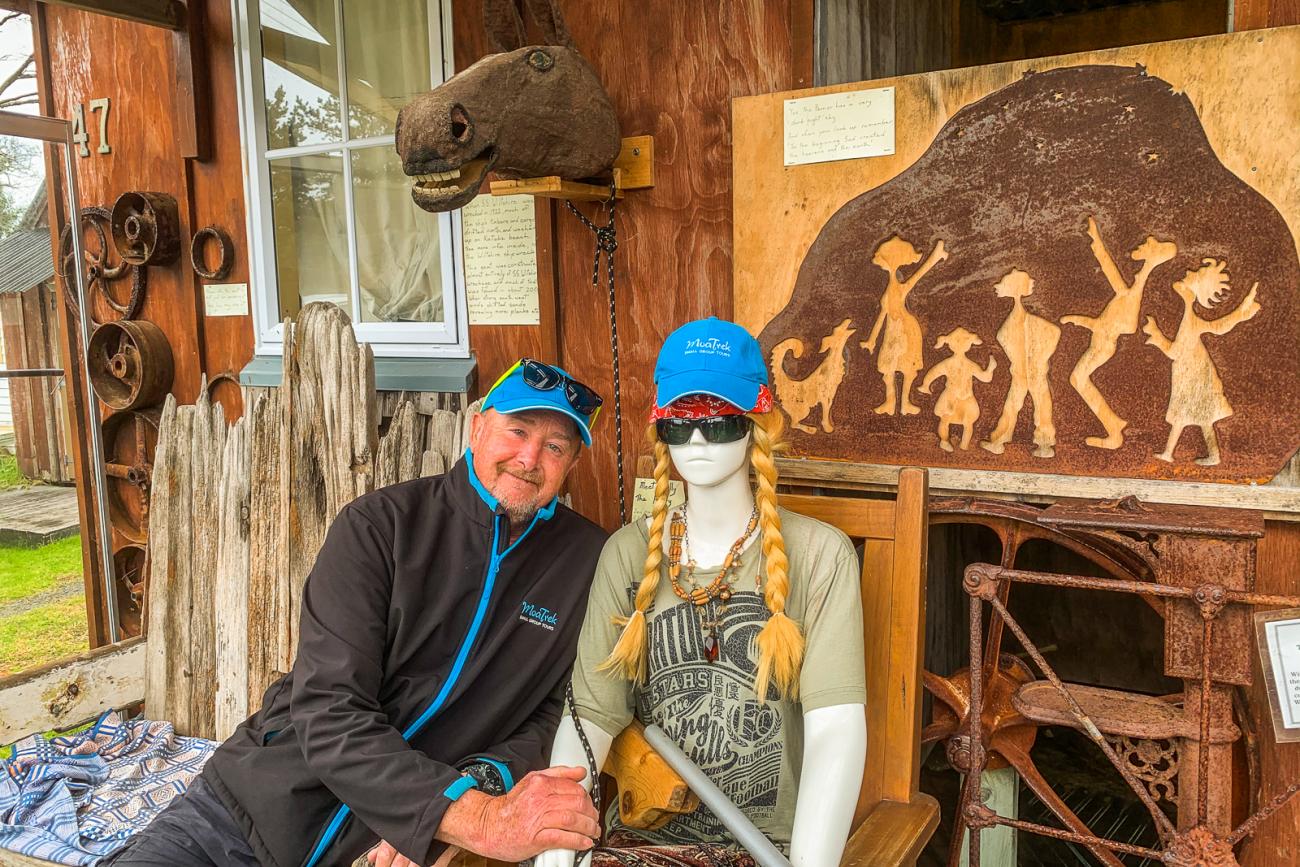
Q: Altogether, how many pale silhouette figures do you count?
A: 6